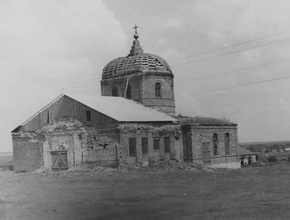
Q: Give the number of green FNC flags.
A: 0